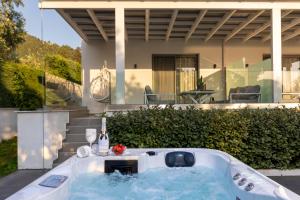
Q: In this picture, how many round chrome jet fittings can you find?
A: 3